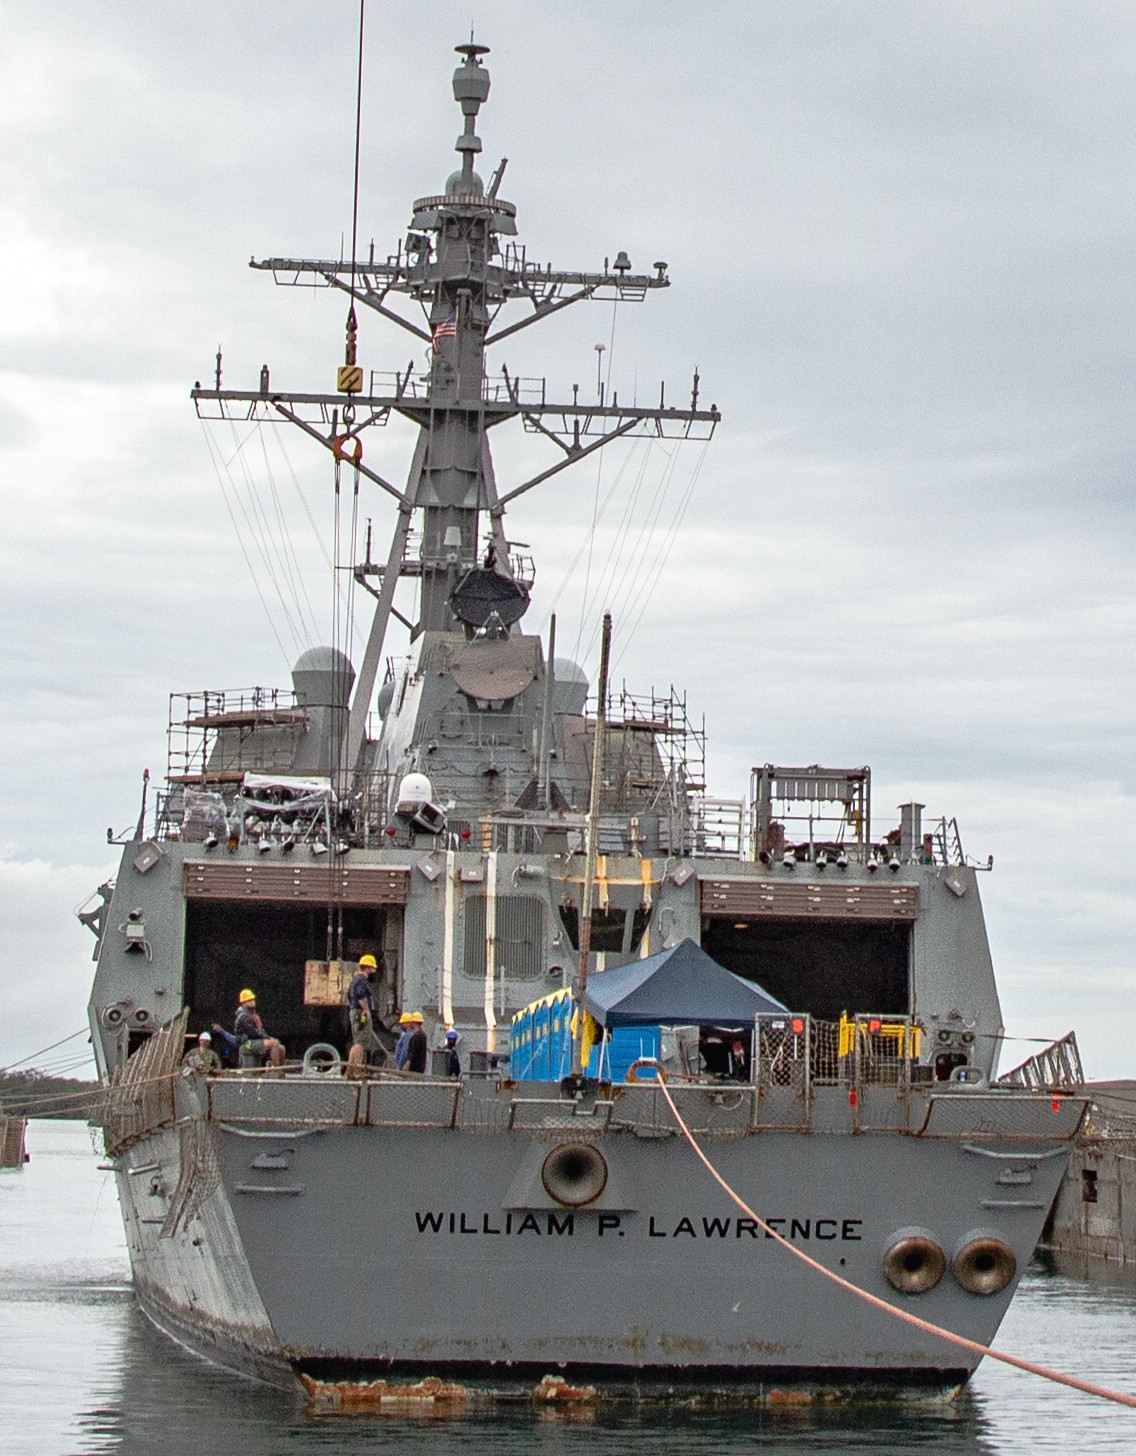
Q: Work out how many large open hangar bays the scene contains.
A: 2